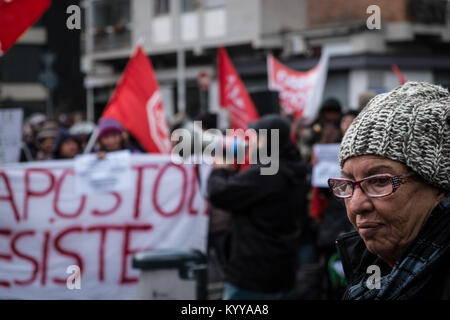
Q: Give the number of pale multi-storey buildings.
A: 1